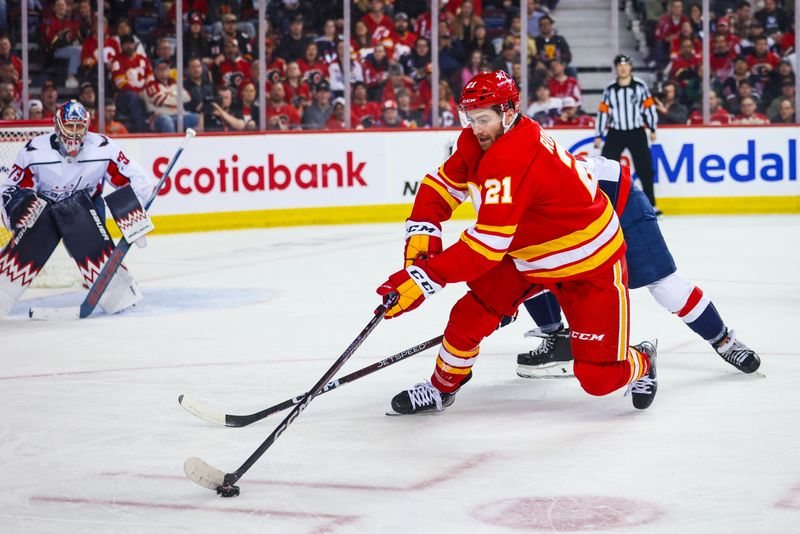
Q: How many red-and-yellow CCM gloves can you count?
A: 2